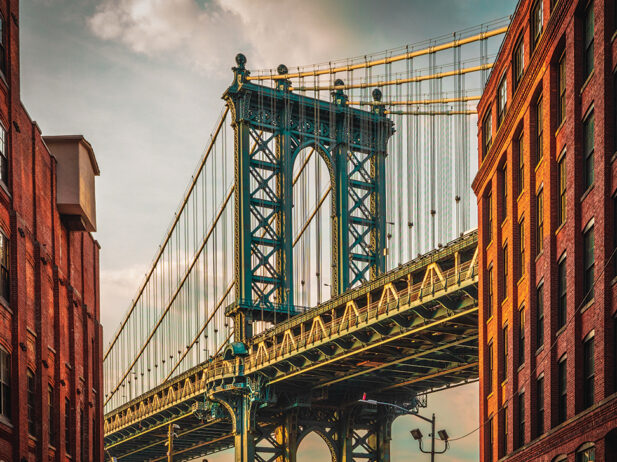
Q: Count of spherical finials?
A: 4